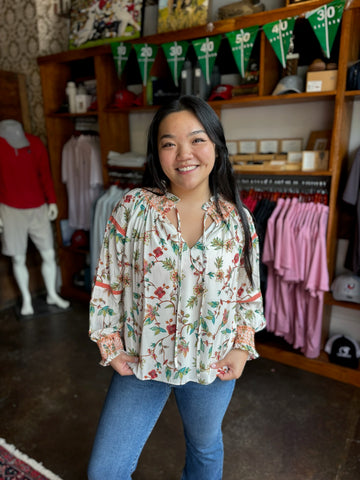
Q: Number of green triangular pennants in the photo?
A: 7